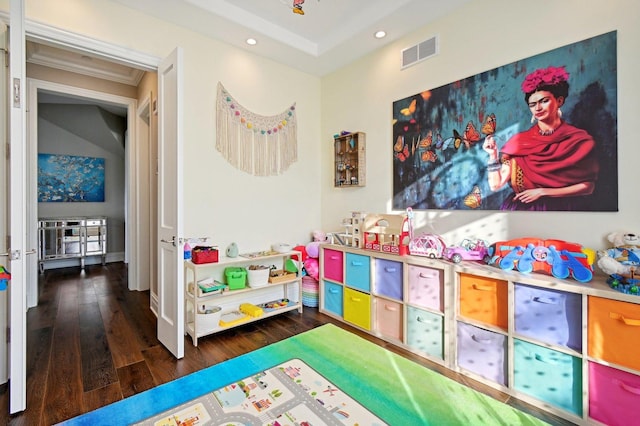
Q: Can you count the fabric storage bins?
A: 14